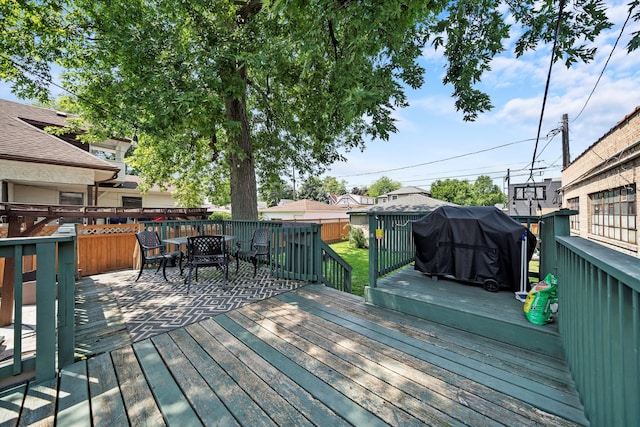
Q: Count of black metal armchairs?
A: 3